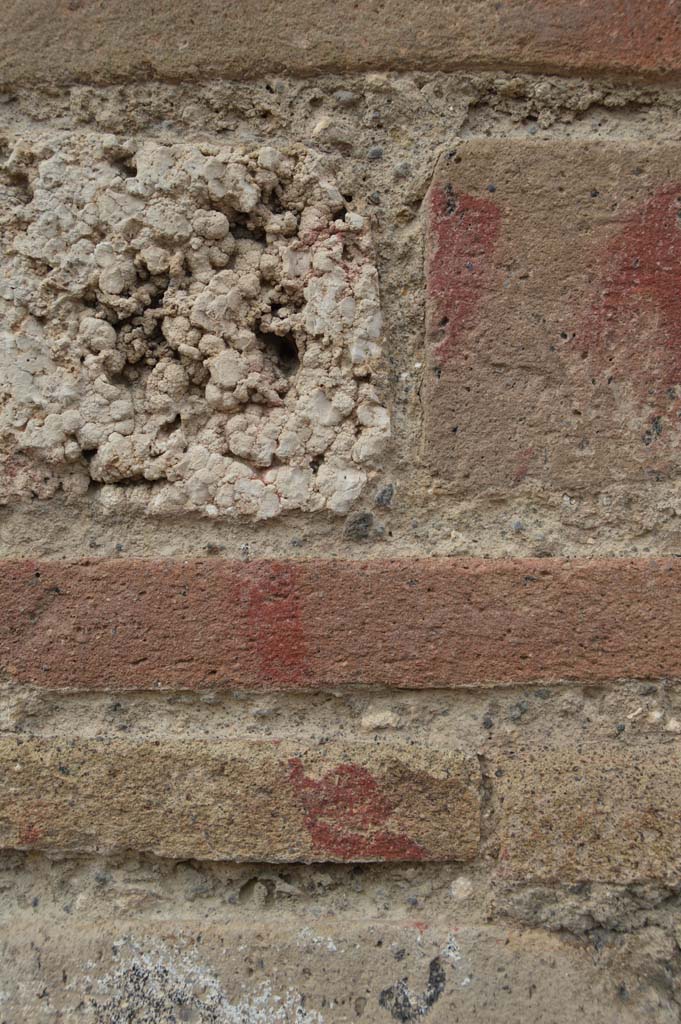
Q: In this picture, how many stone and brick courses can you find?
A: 5